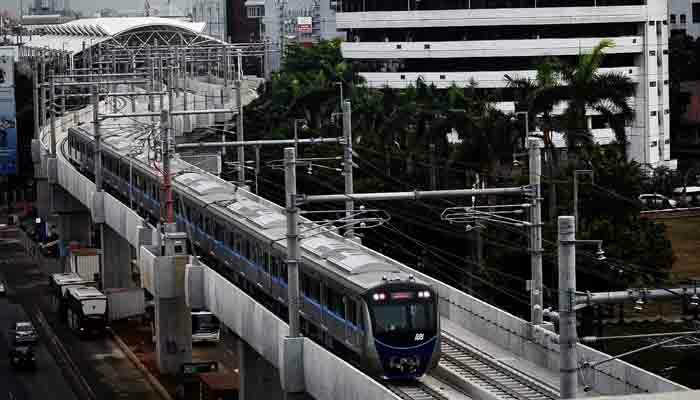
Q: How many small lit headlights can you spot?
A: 4